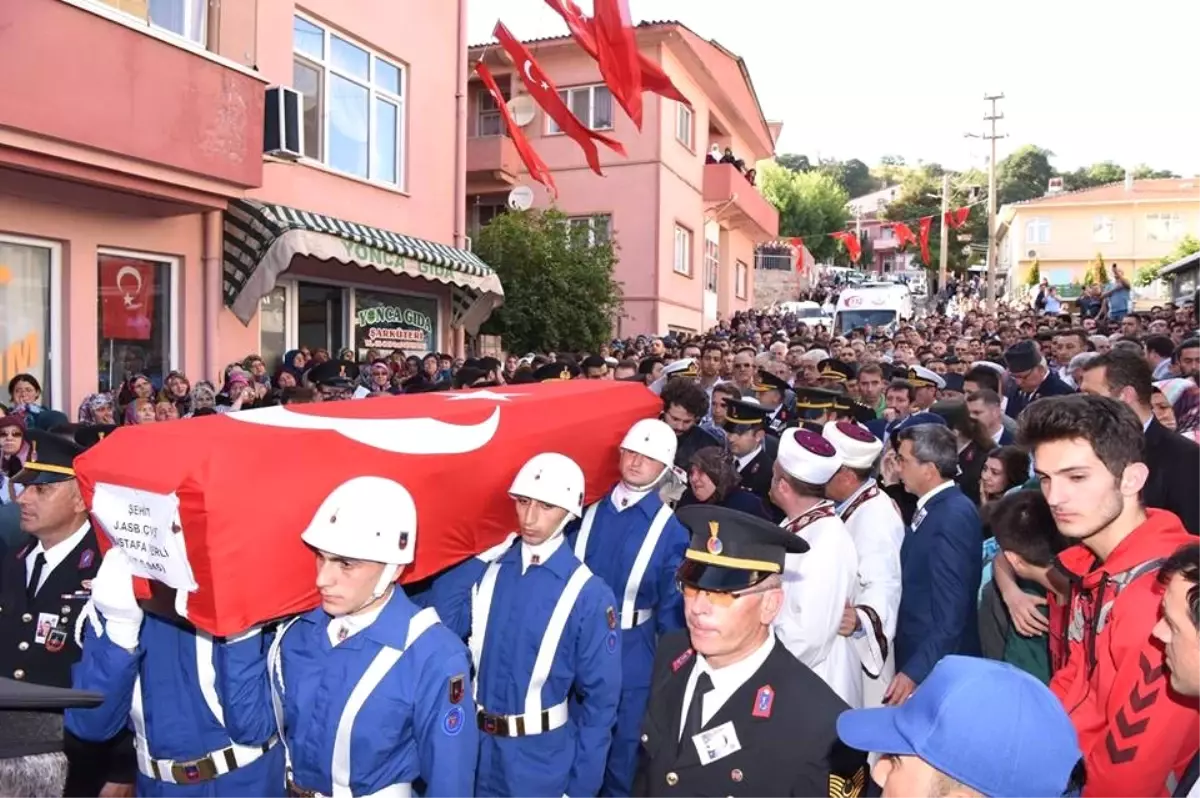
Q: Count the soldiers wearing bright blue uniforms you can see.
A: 4